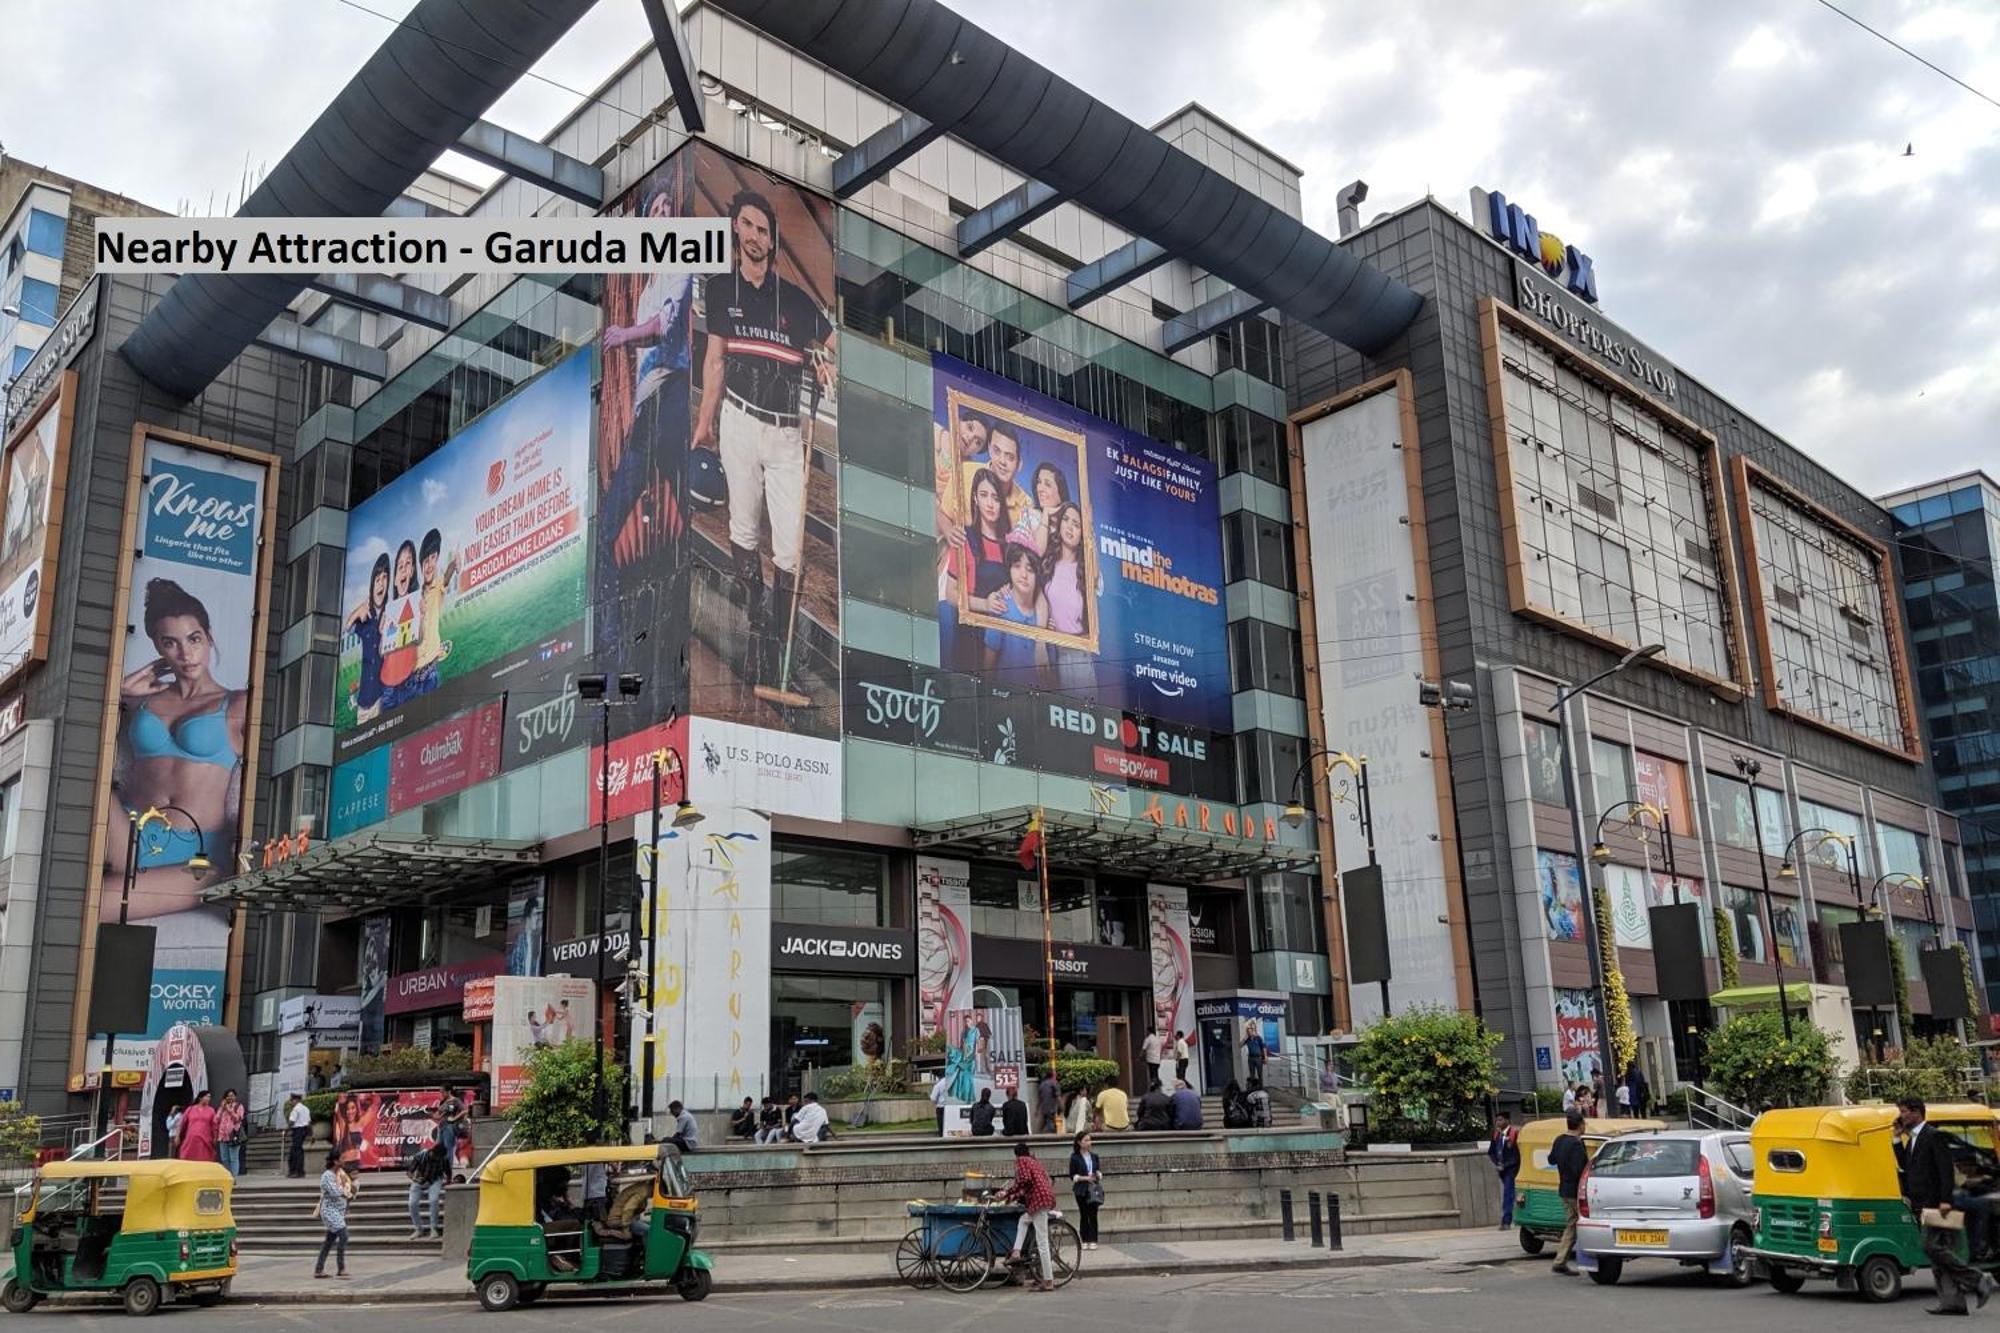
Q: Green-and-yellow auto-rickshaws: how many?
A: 4